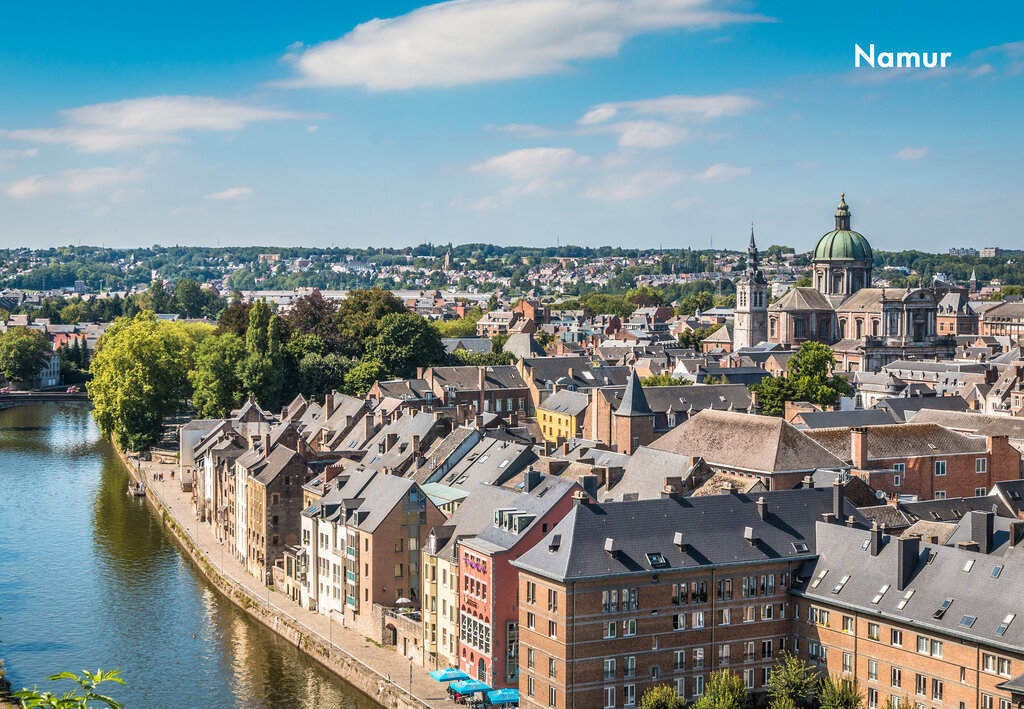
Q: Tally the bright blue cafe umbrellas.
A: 3